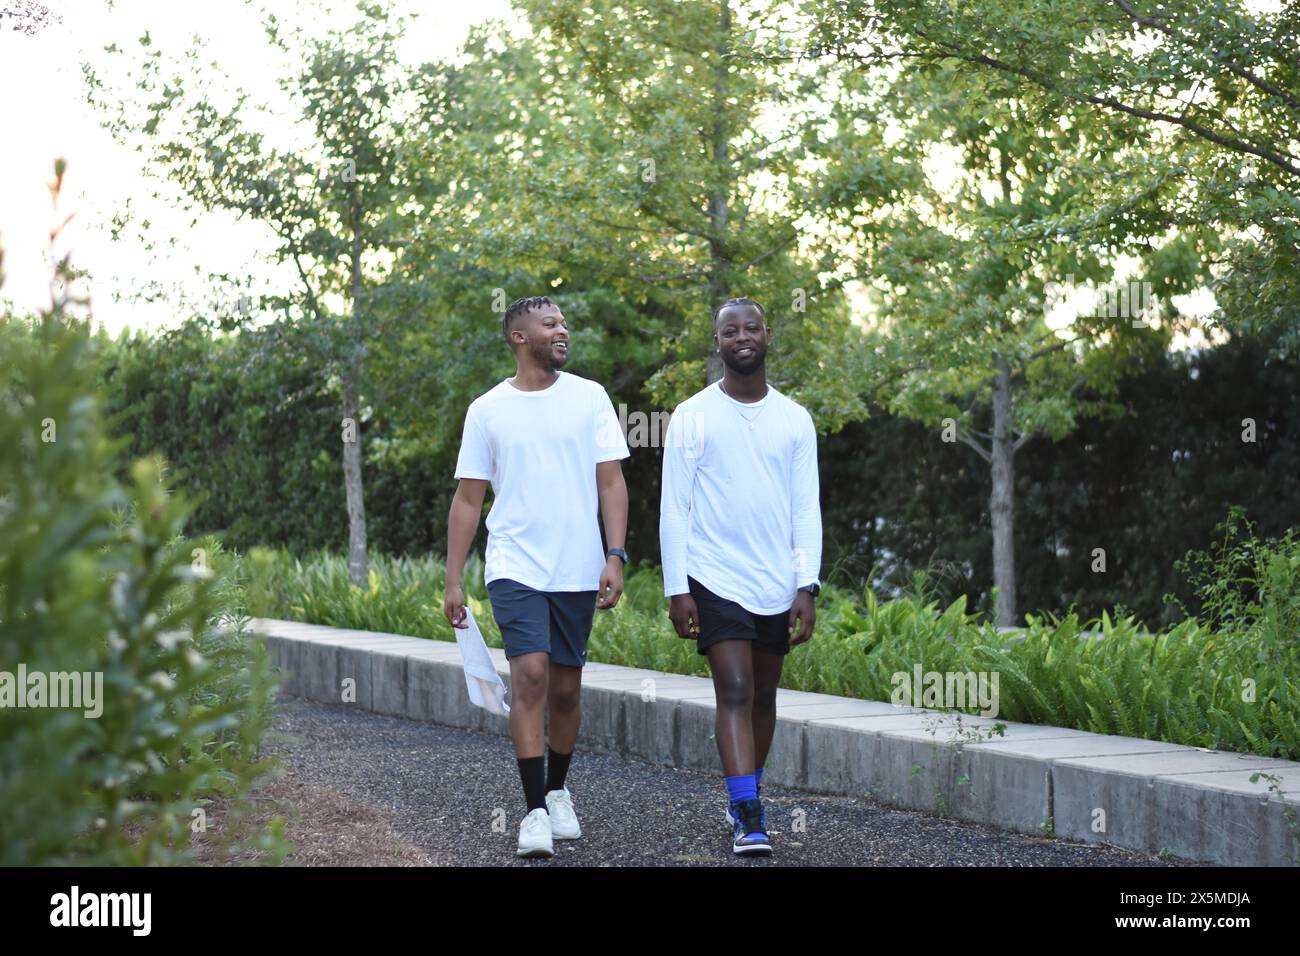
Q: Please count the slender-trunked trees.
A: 3